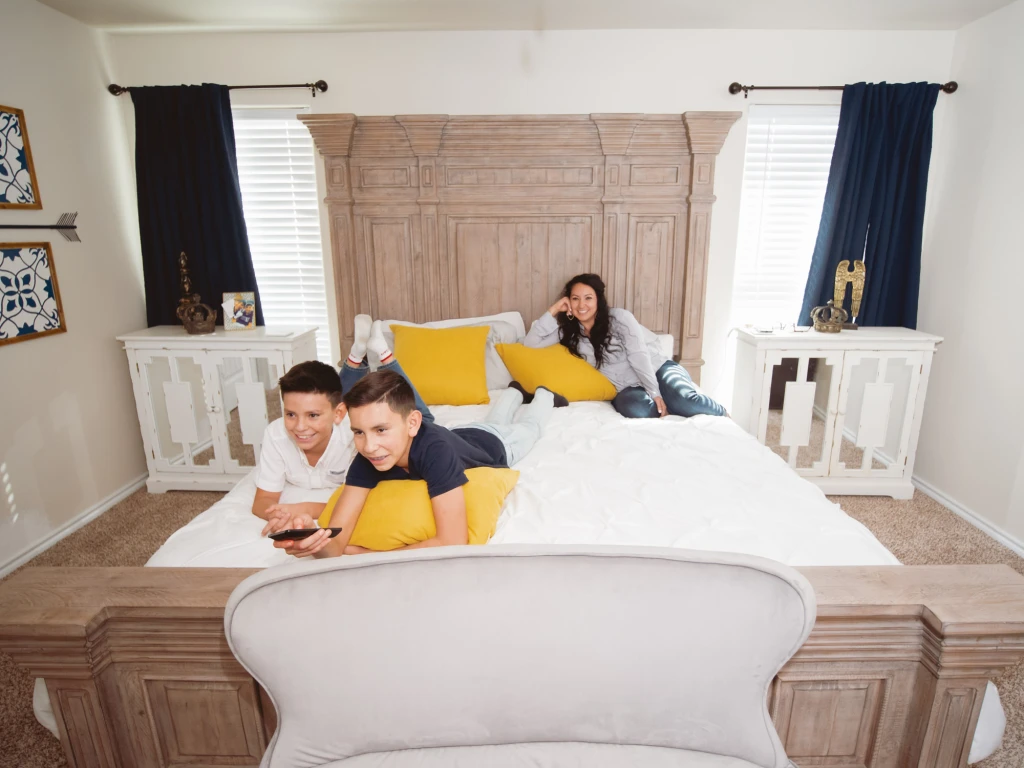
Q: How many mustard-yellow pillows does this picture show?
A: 3